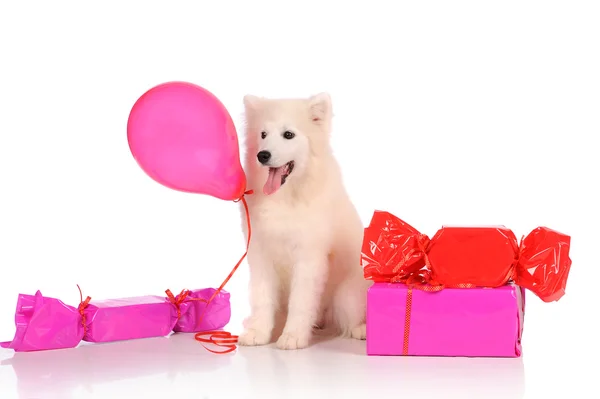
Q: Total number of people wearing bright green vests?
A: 0